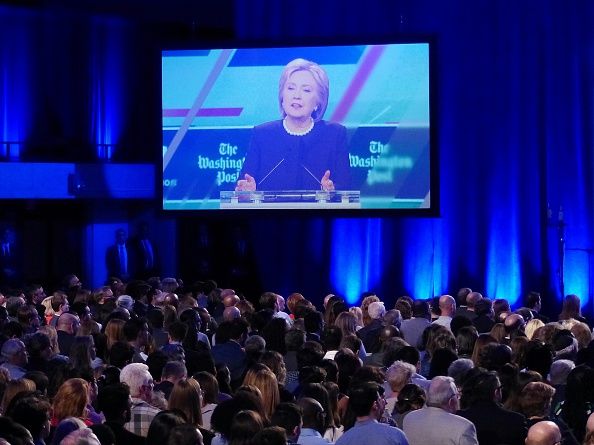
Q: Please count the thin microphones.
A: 2